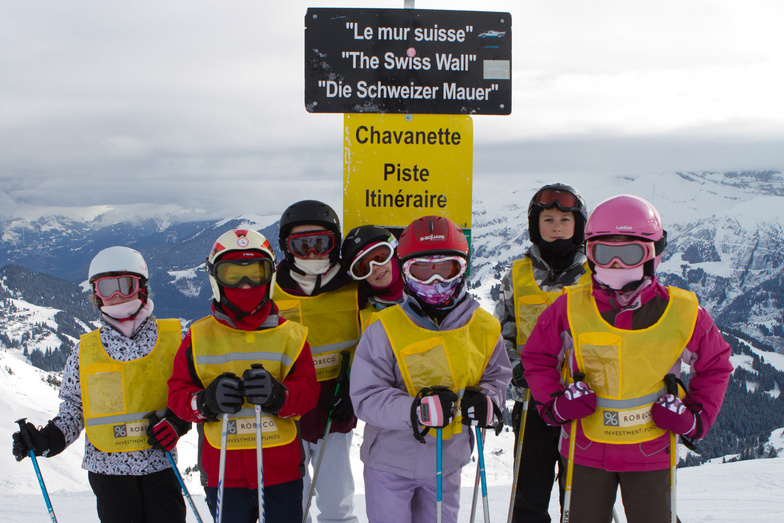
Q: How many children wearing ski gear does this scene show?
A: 7